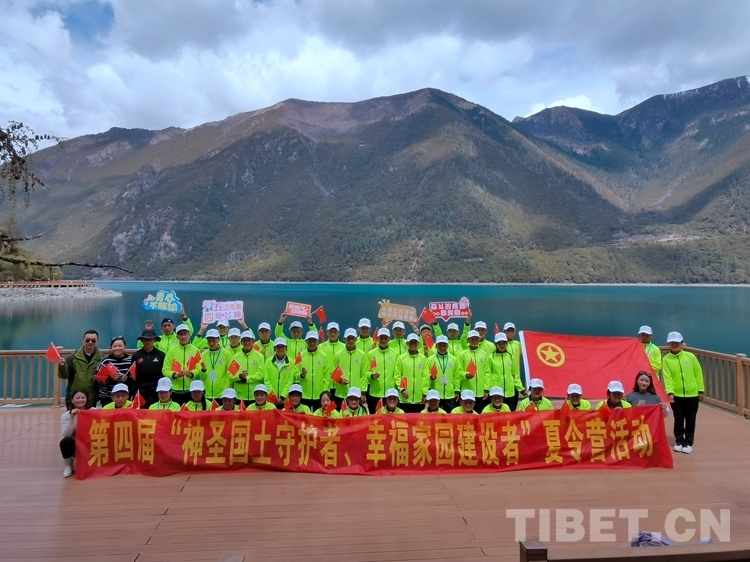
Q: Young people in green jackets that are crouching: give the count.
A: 15